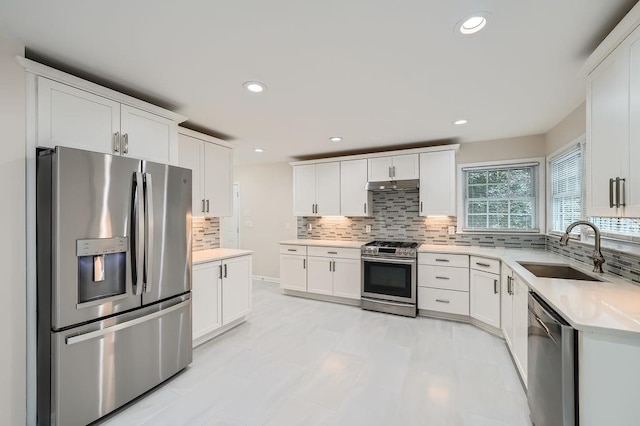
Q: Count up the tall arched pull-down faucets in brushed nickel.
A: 1